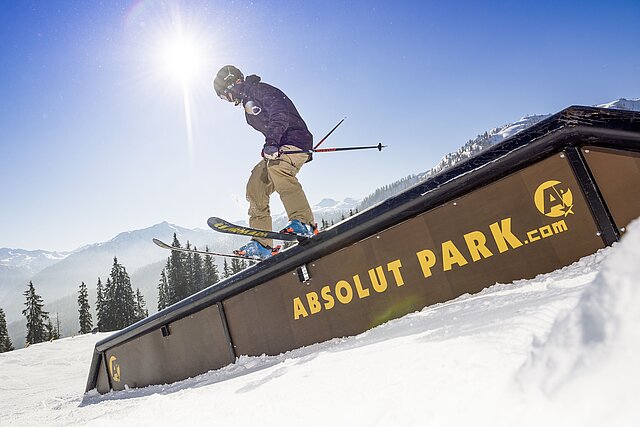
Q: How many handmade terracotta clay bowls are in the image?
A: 0